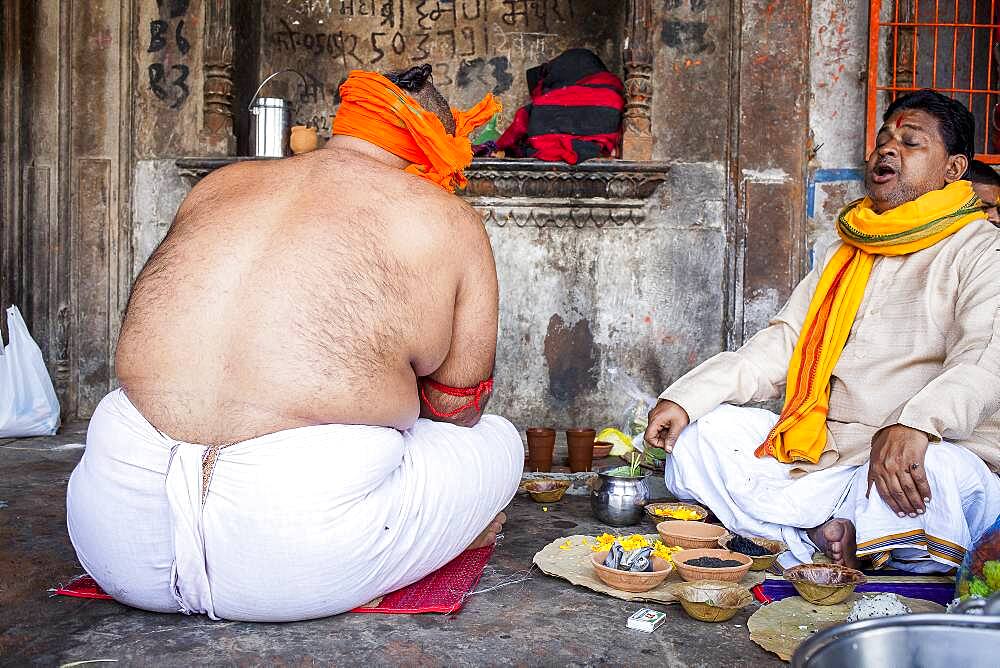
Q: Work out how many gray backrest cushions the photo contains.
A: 0